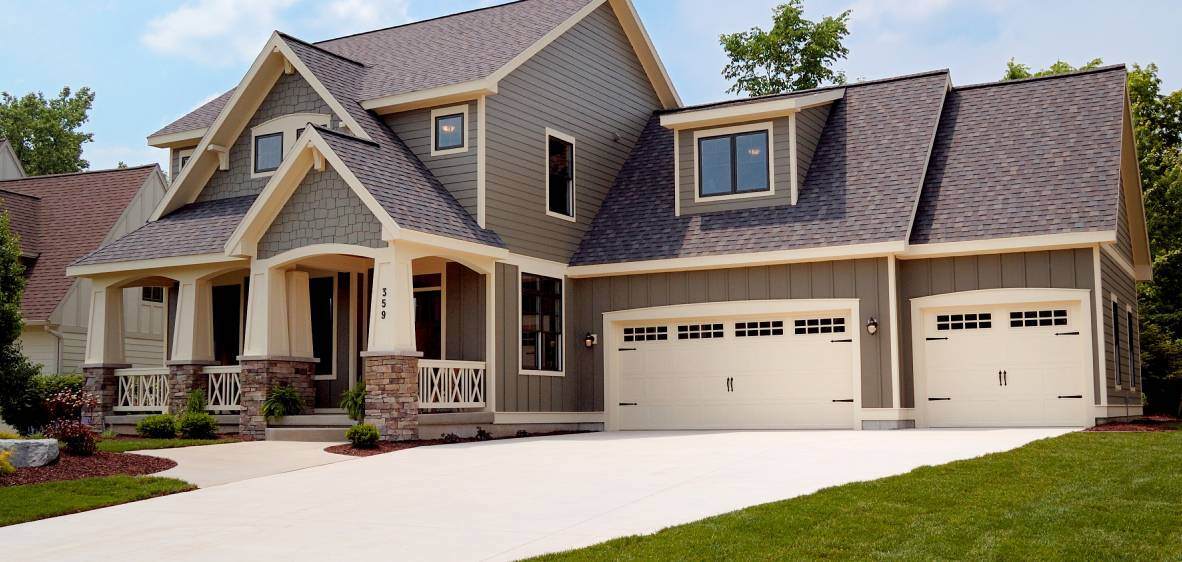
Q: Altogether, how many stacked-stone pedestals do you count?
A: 4